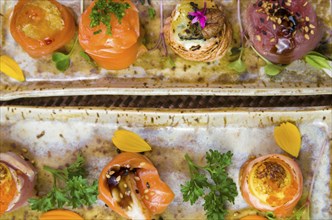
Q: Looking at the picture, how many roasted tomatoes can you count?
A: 0